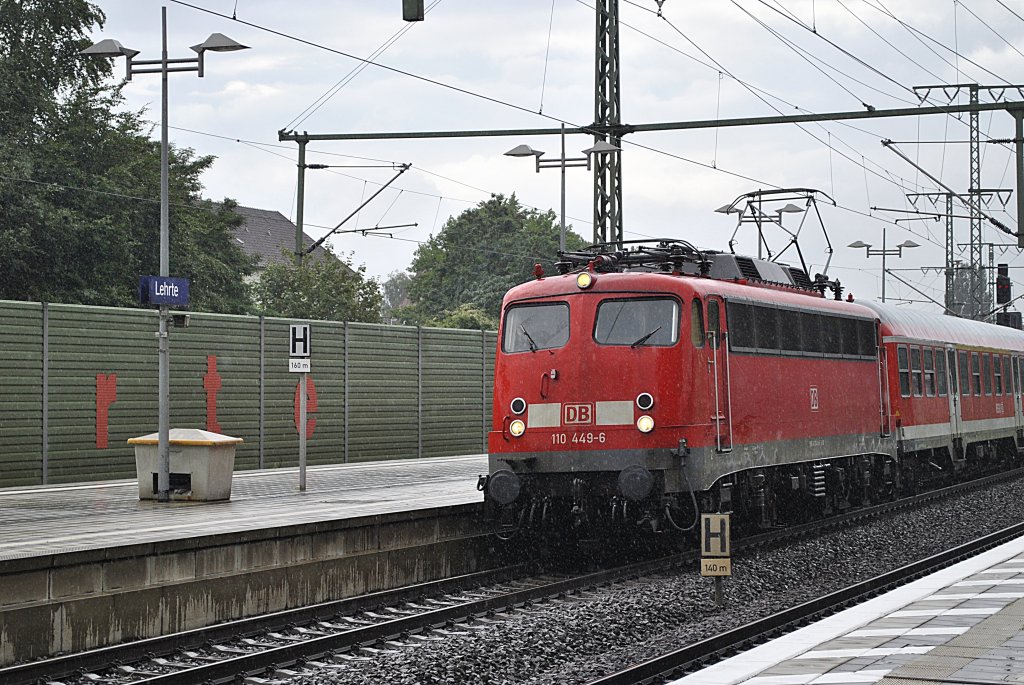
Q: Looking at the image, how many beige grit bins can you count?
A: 1